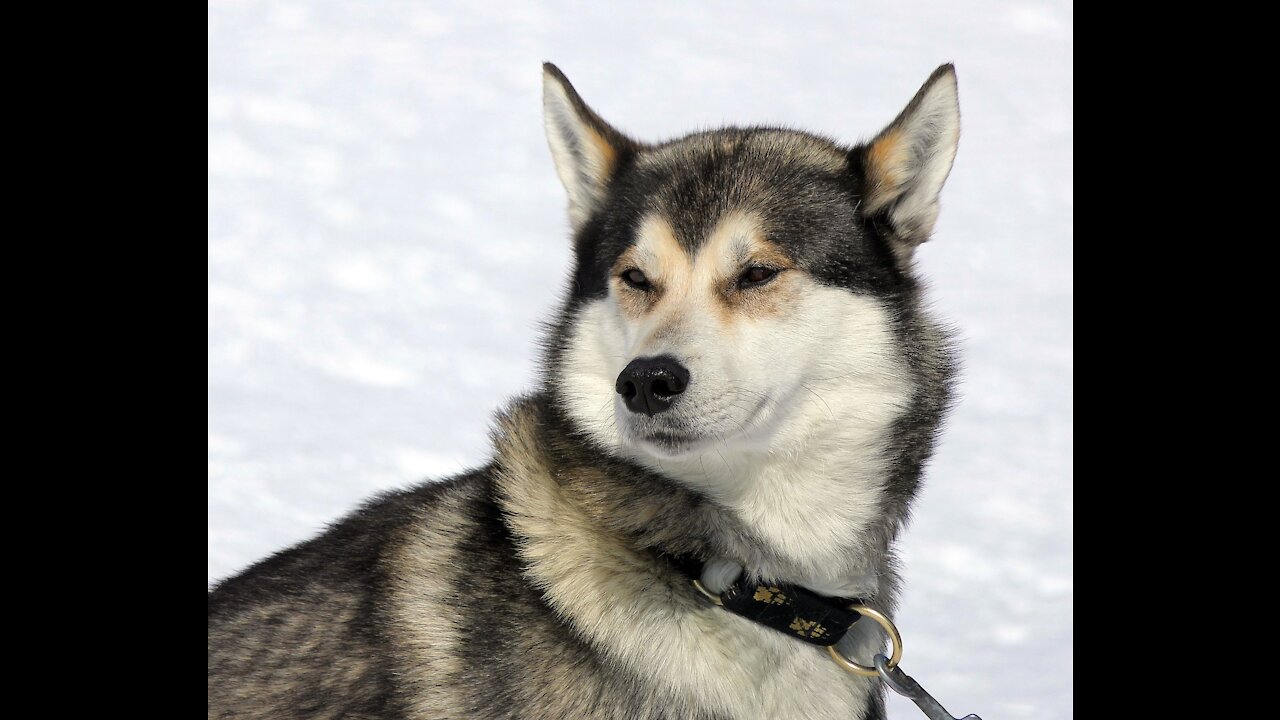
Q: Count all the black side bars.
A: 2